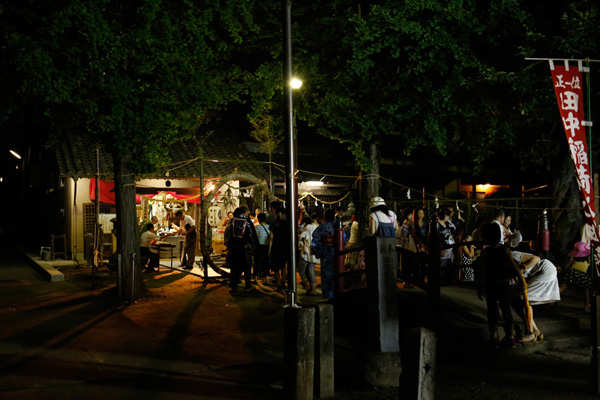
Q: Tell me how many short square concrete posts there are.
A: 3